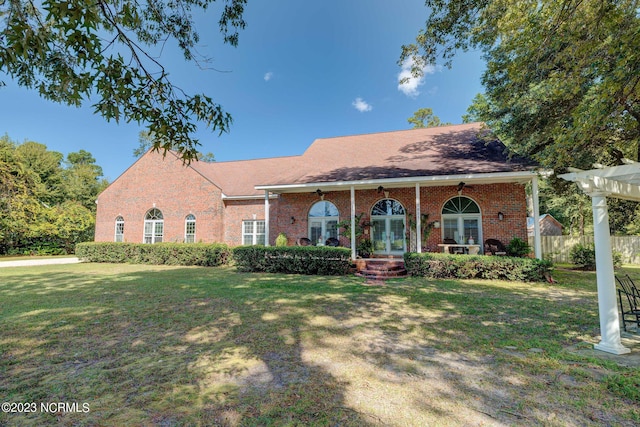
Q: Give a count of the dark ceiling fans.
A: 3